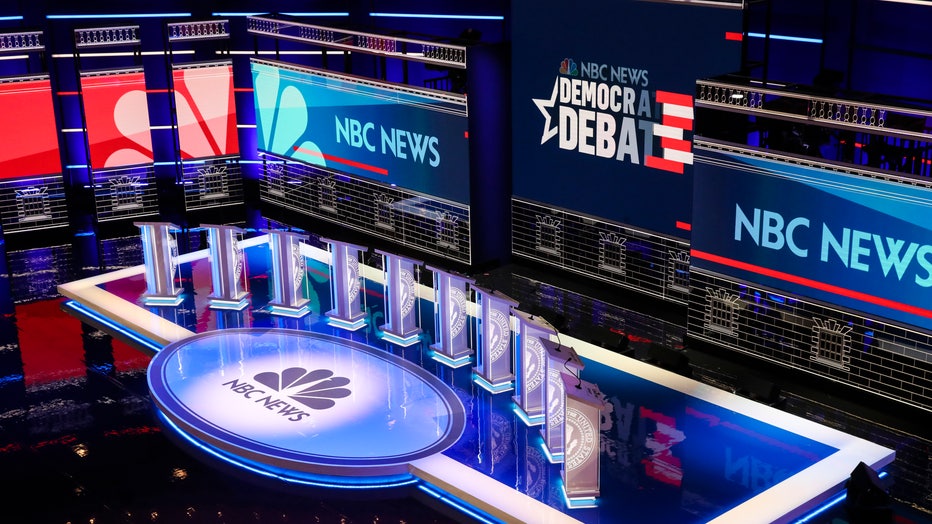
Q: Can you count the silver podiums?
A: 10